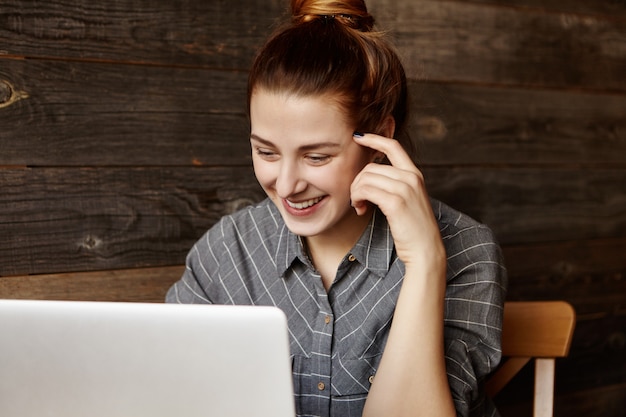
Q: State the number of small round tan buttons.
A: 4